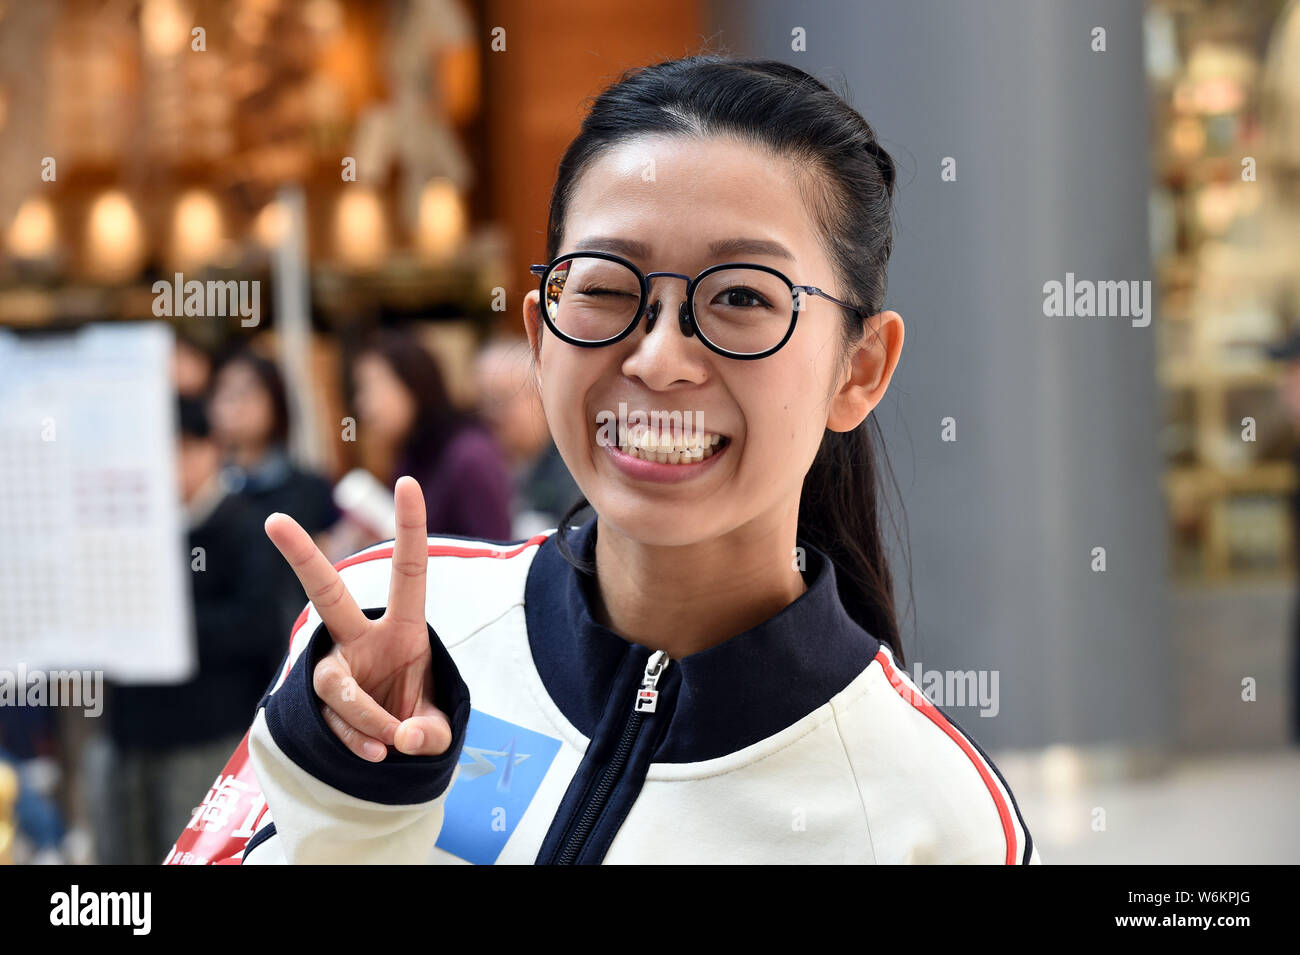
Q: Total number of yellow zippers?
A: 0